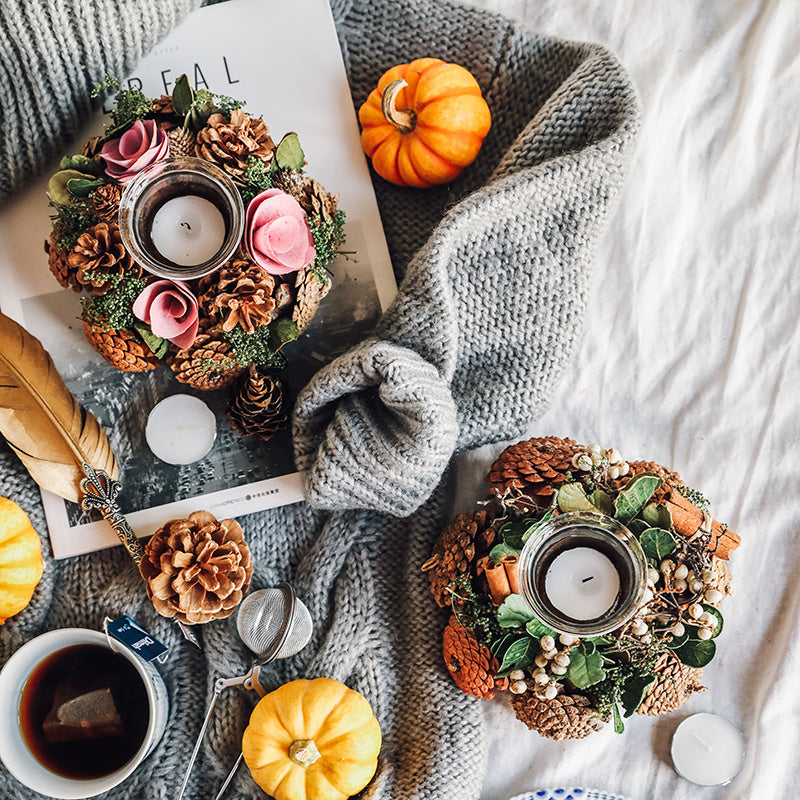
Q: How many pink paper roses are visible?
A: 3